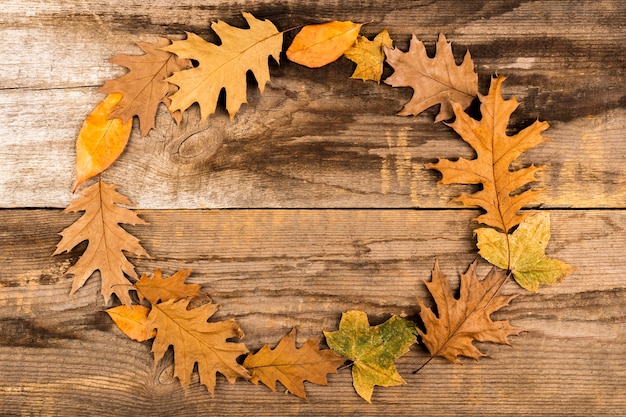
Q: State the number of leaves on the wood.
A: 15